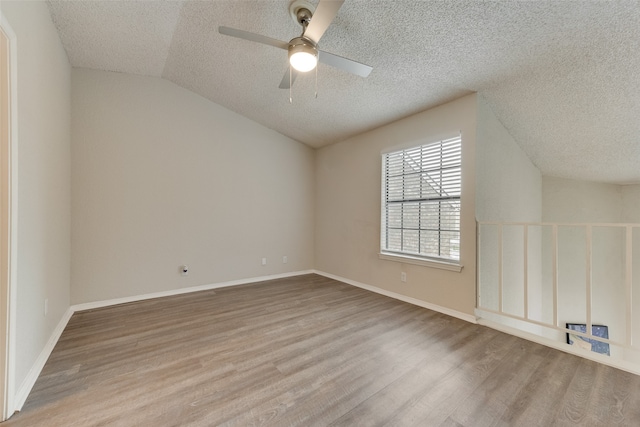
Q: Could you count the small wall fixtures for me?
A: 5